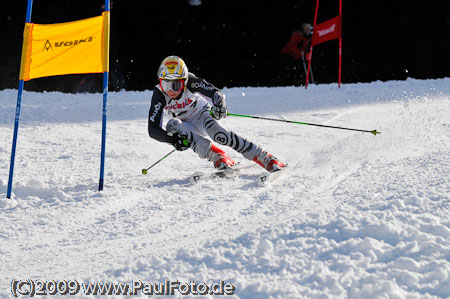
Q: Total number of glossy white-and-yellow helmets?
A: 1